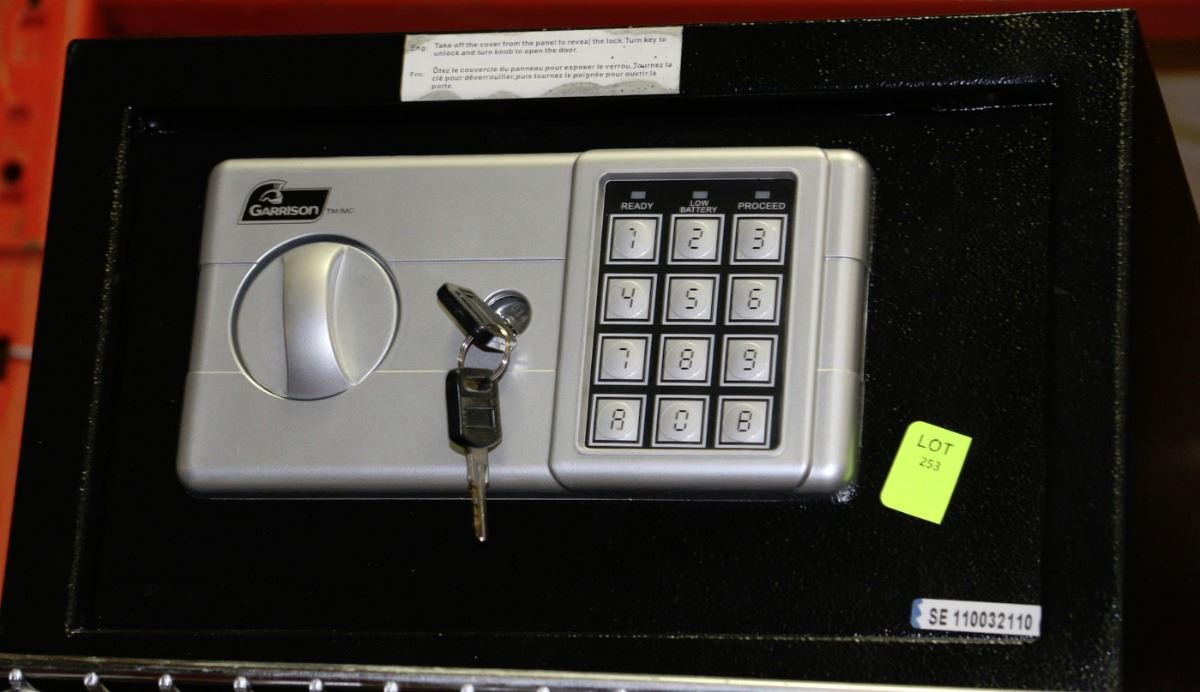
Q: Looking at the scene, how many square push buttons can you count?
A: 12